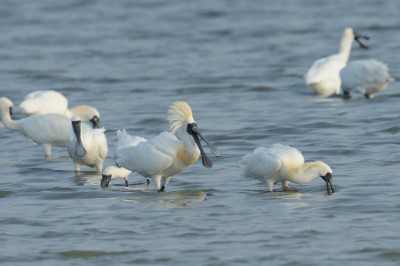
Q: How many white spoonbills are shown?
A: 8